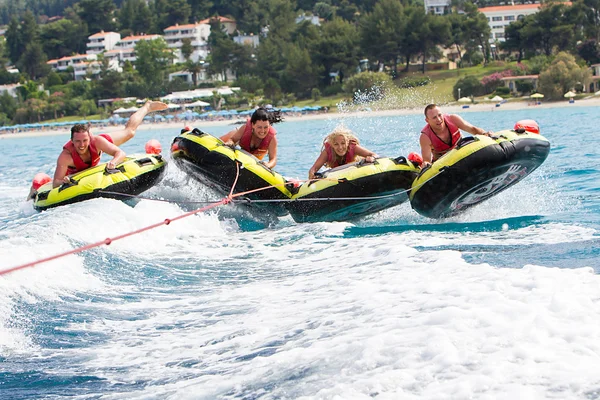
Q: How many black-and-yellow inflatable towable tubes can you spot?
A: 4